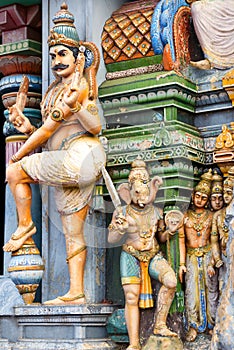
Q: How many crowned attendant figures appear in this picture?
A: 3